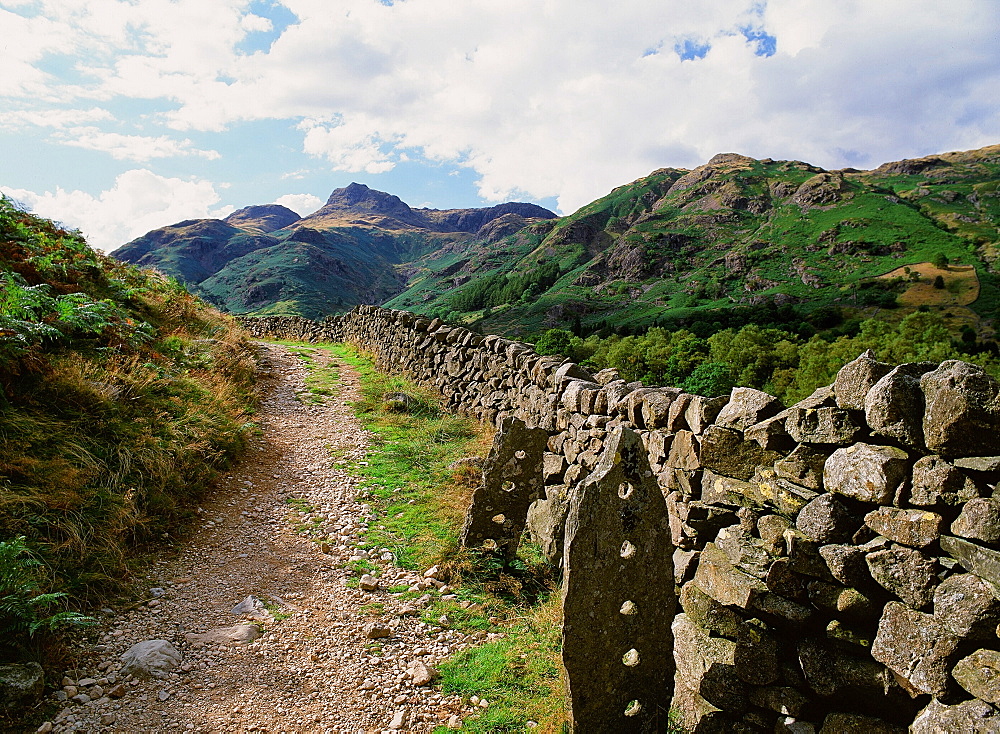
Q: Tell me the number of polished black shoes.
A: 0